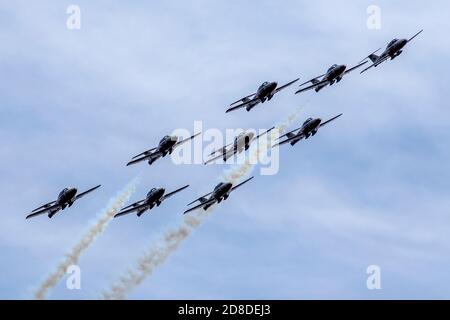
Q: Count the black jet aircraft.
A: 9